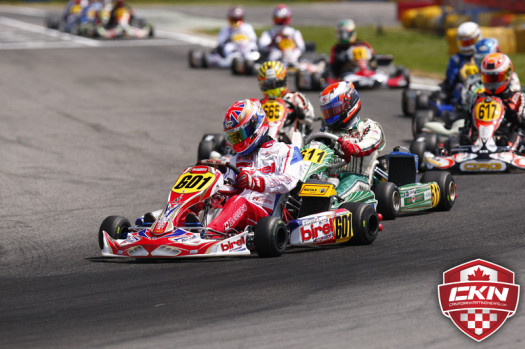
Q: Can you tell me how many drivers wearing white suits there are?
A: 5